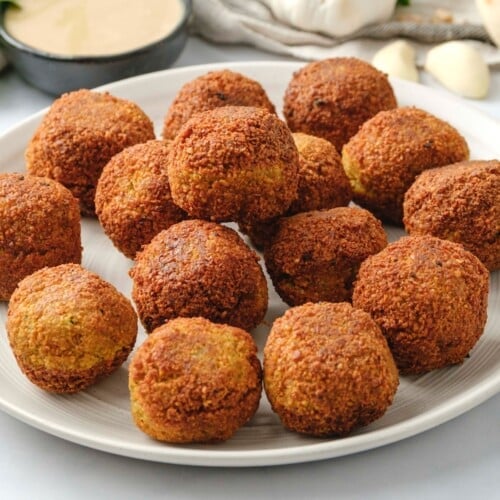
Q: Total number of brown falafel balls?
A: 15